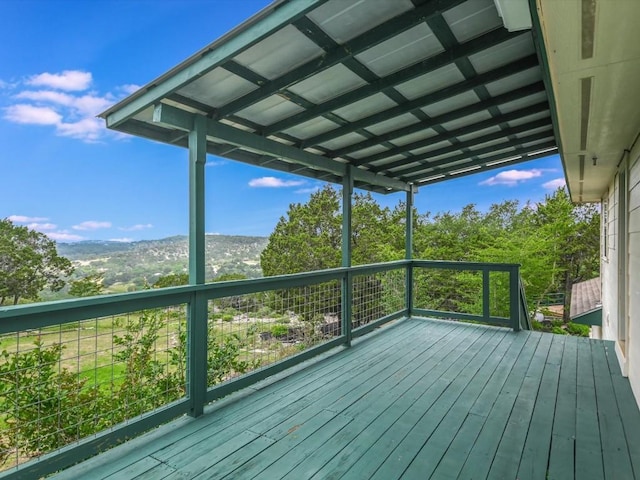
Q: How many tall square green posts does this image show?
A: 3